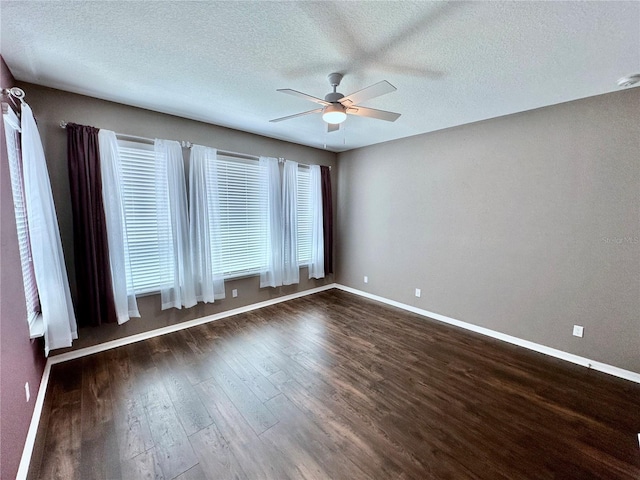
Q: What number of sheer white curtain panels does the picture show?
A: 7